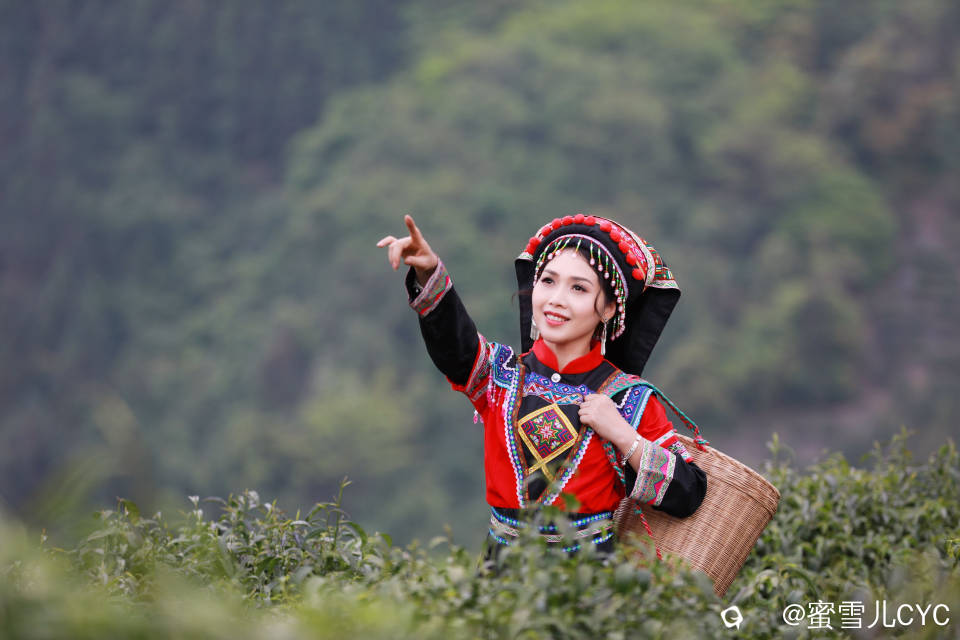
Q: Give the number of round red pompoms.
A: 12